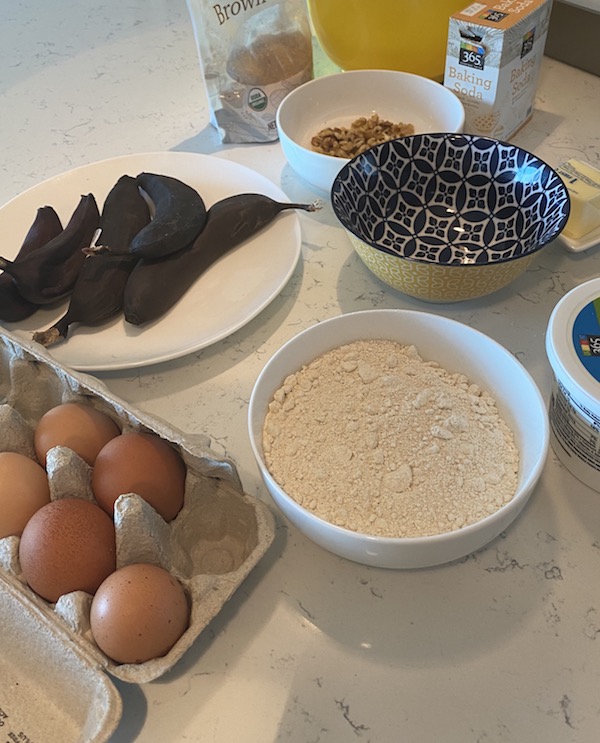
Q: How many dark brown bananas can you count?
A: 5